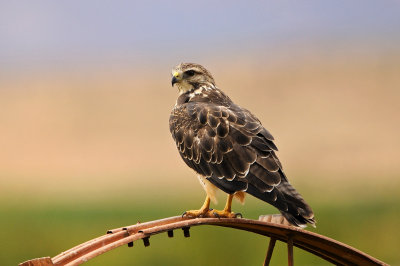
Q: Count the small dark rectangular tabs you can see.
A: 4